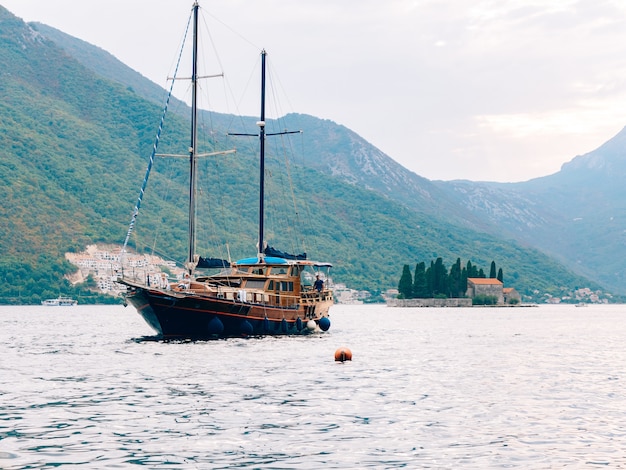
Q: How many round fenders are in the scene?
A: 4